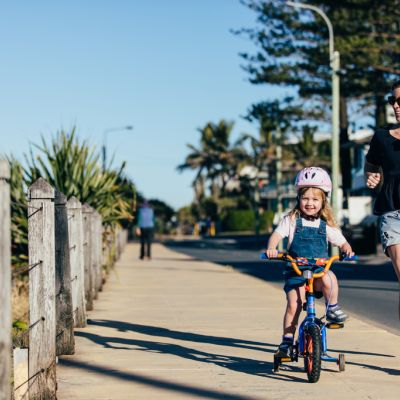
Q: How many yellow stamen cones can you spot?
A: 0